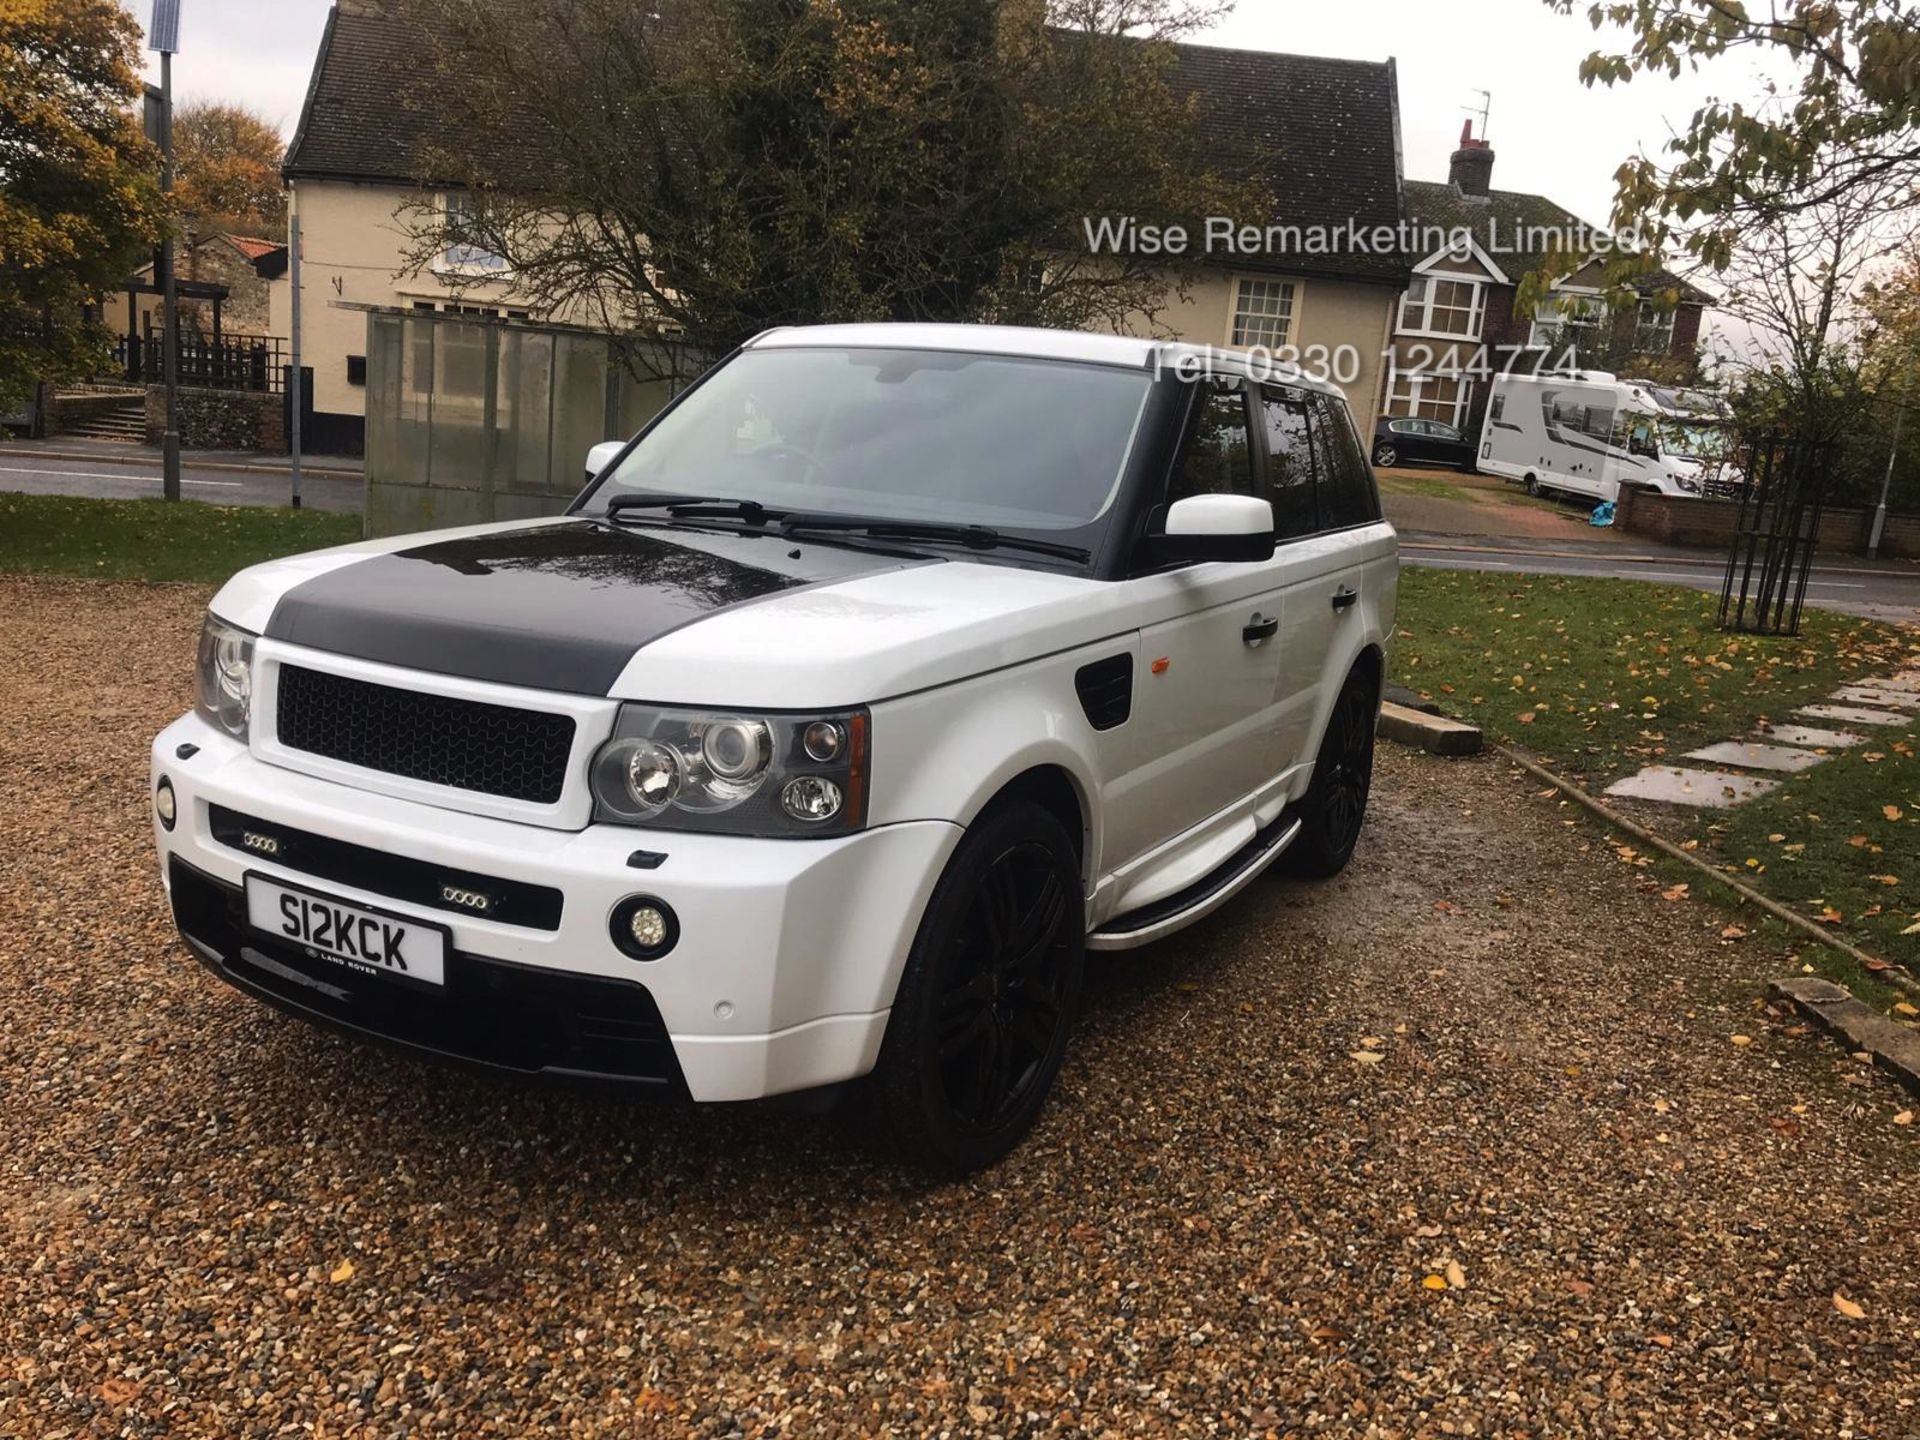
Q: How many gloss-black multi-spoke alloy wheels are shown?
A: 2